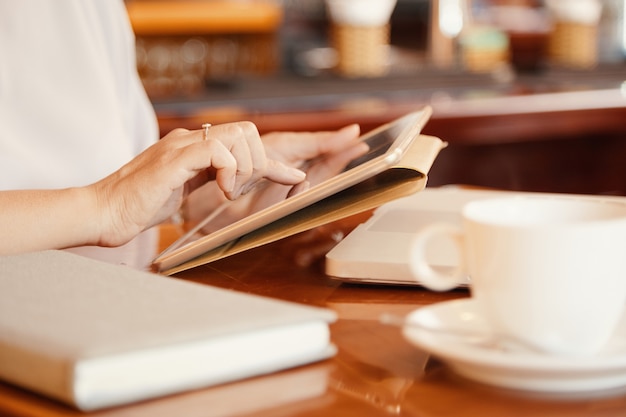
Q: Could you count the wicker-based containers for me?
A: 2